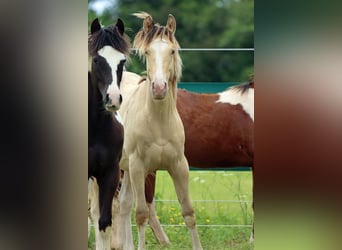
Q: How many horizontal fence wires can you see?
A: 3